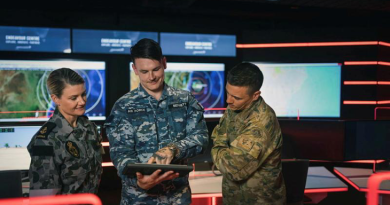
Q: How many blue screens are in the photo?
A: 3